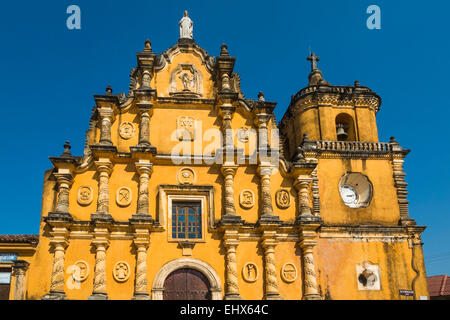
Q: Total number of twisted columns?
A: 12